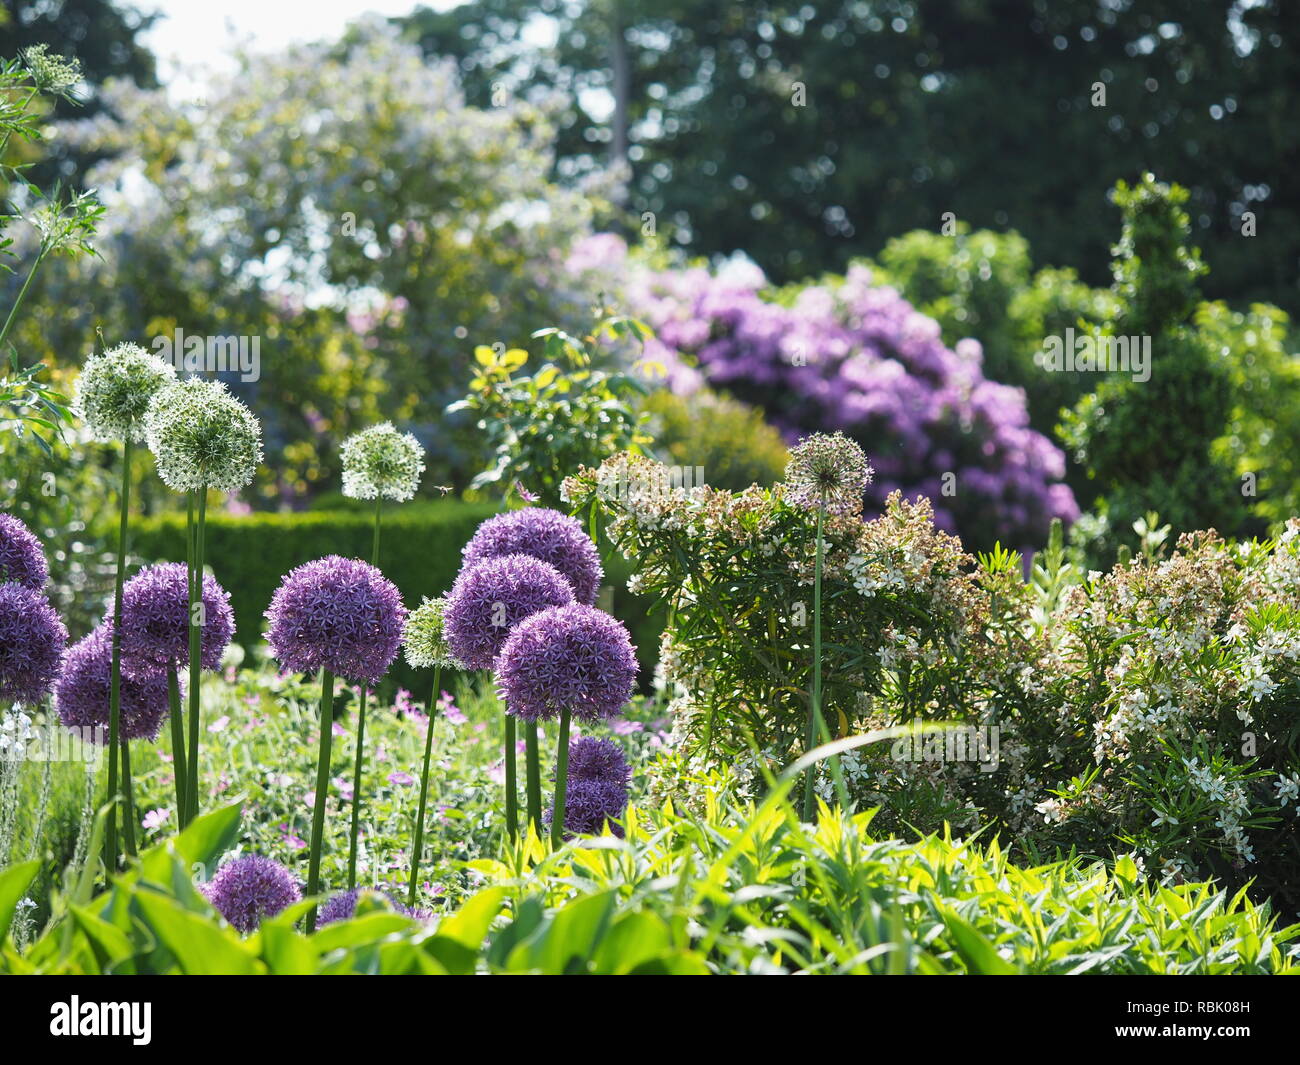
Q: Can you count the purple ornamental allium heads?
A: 12